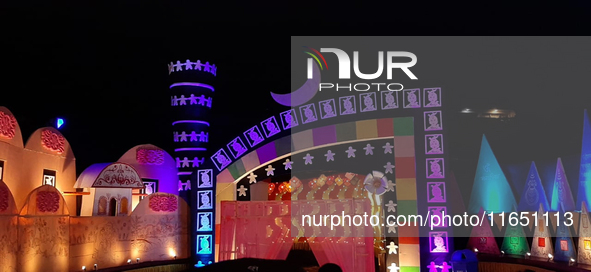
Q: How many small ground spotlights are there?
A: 10